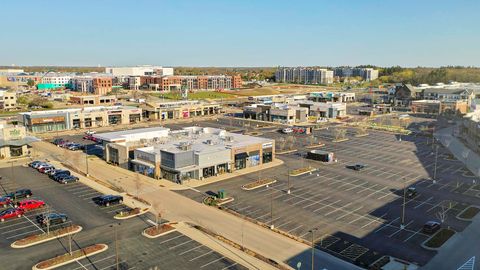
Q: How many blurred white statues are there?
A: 0